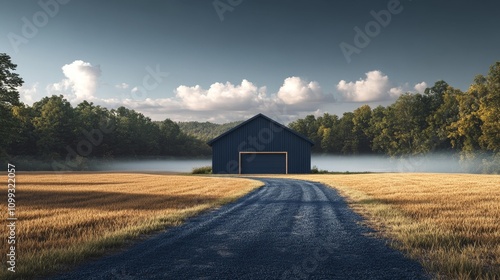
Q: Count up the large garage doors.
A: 1